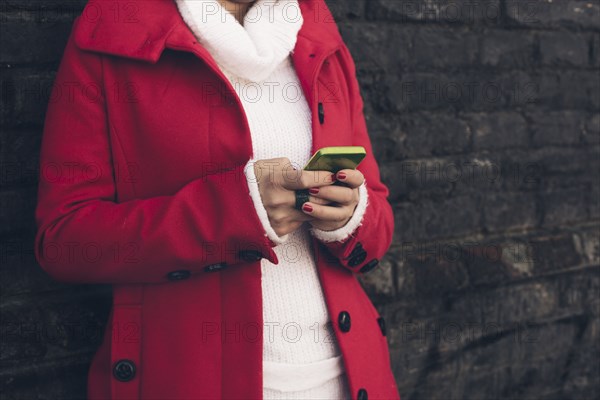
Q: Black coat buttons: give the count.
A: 11